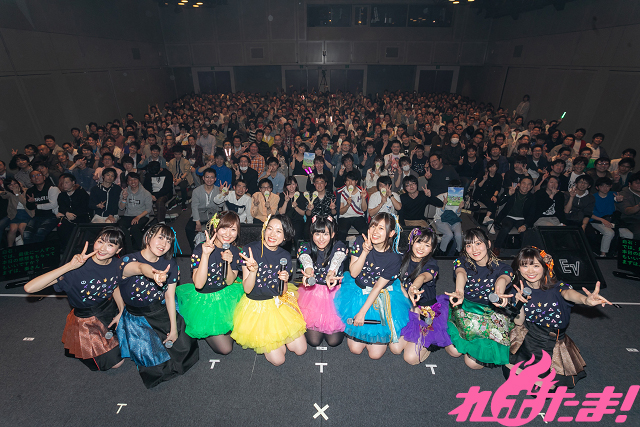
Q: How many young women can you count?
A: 9